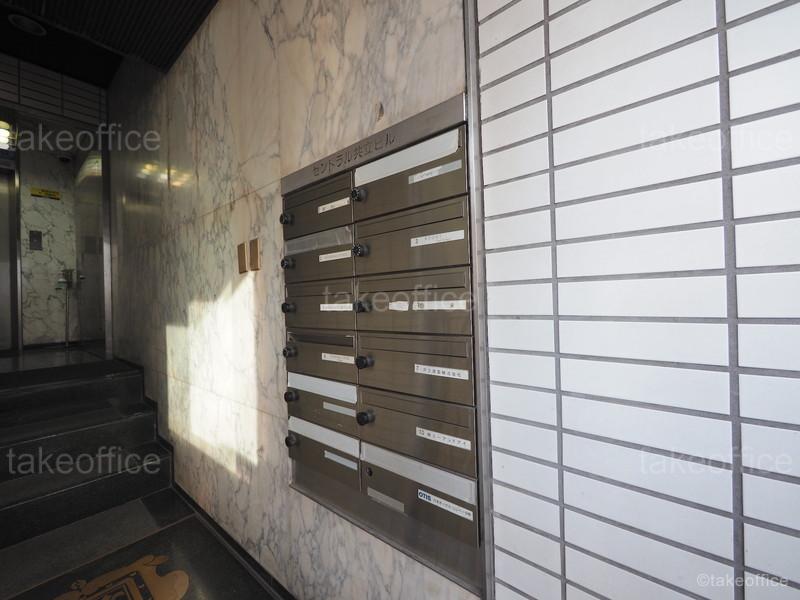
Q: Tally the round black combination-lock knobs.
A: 11